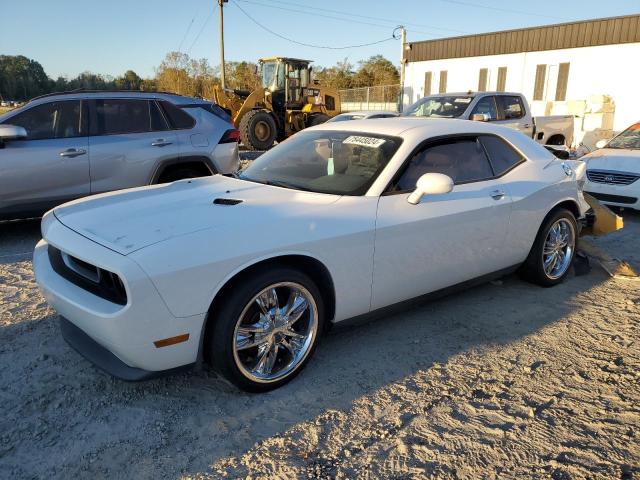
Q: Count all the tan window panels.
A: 6